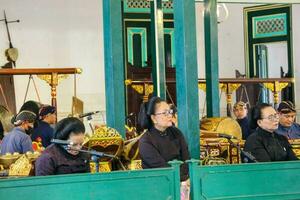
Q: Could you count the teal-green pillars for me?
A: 4